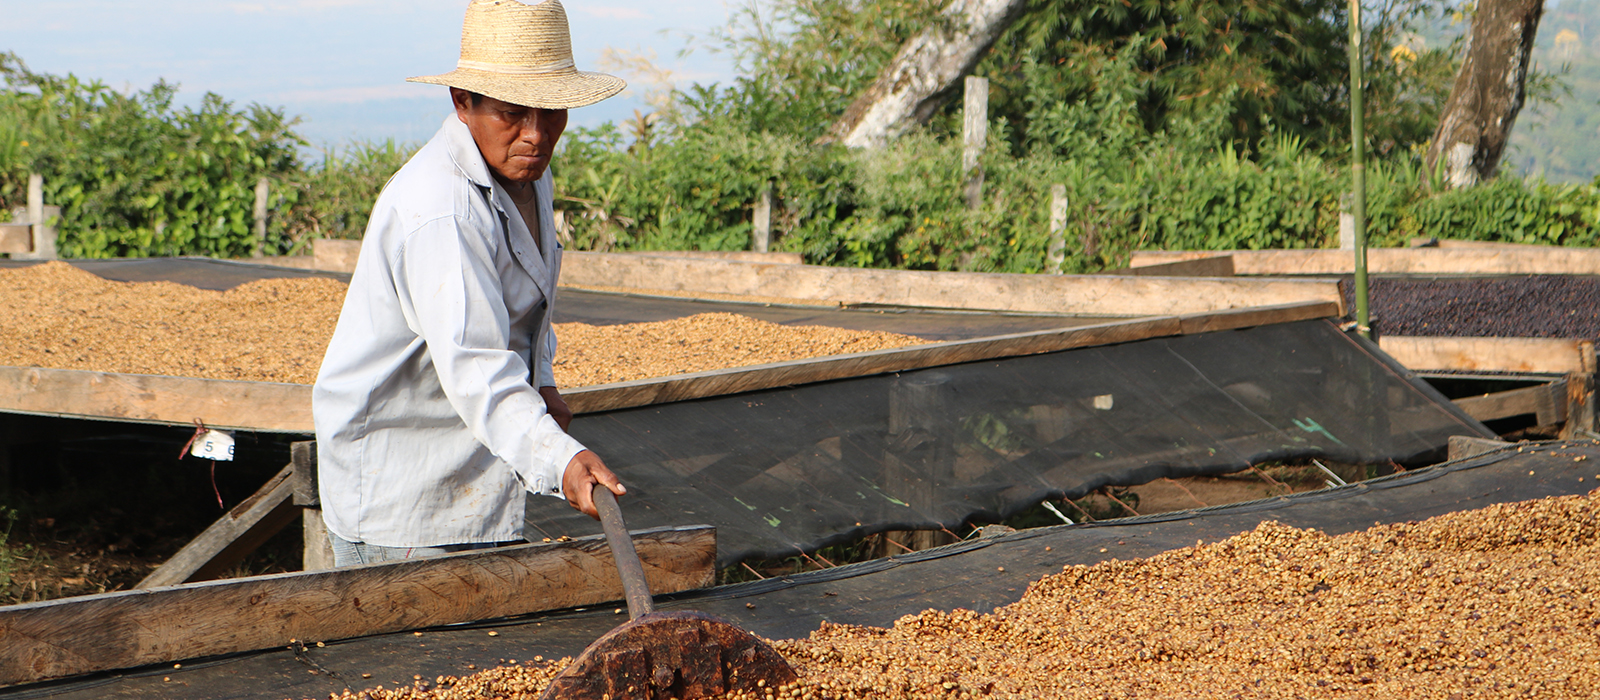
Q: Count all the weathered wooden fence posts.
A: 6